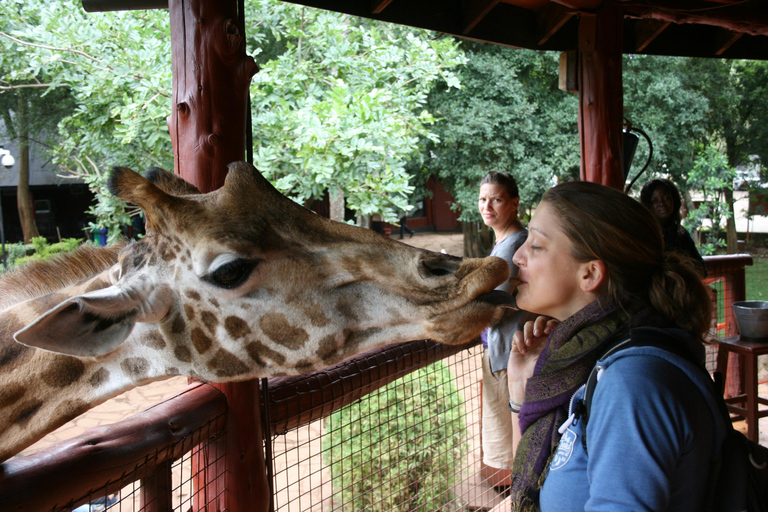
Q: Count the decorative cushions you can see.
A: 0